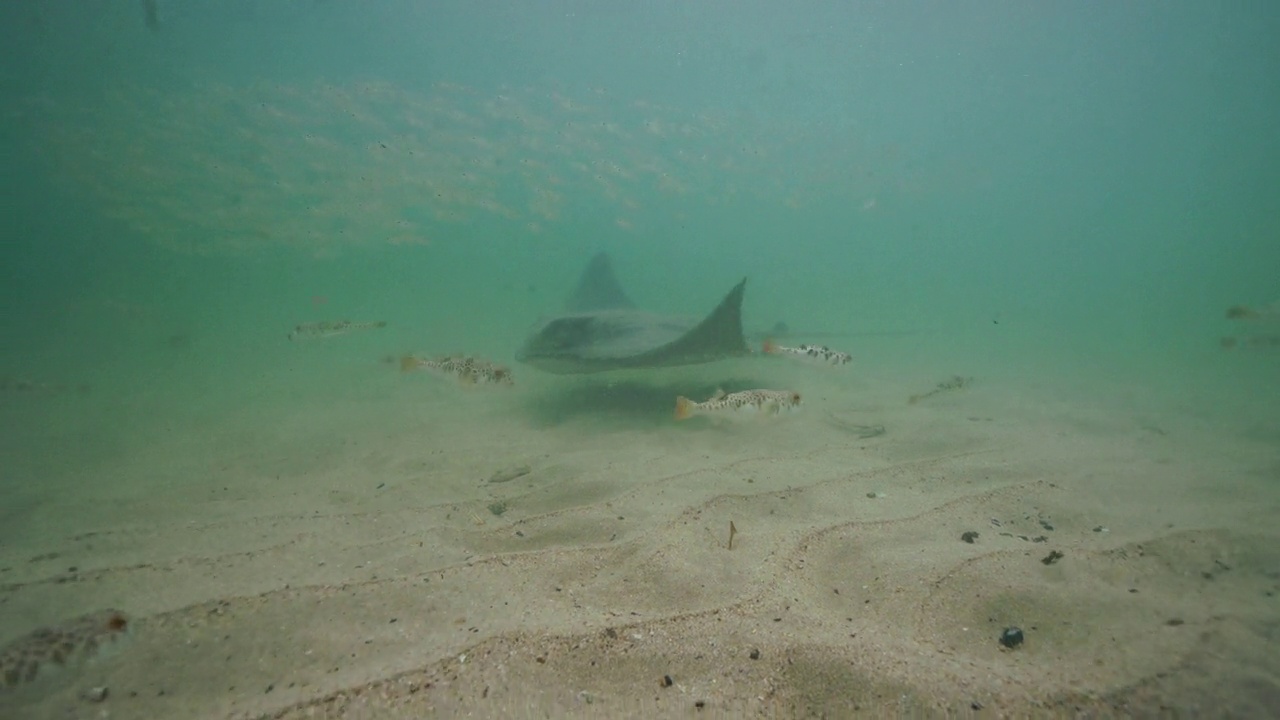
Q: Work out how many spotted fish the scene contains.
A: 6